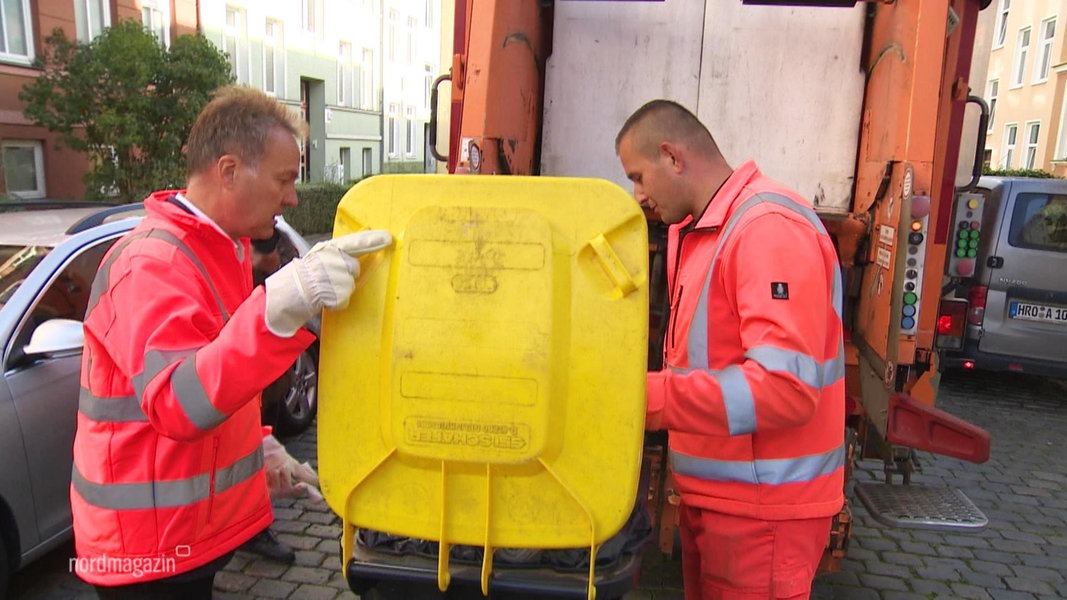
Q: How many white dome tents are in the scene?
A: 0